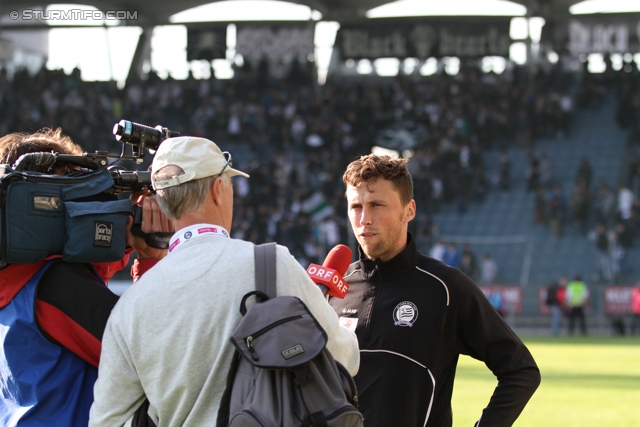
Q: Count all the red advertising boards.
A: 3